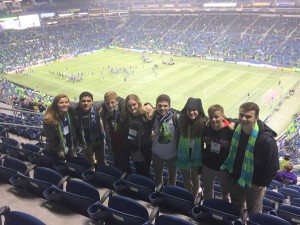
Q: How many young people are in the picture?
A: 8